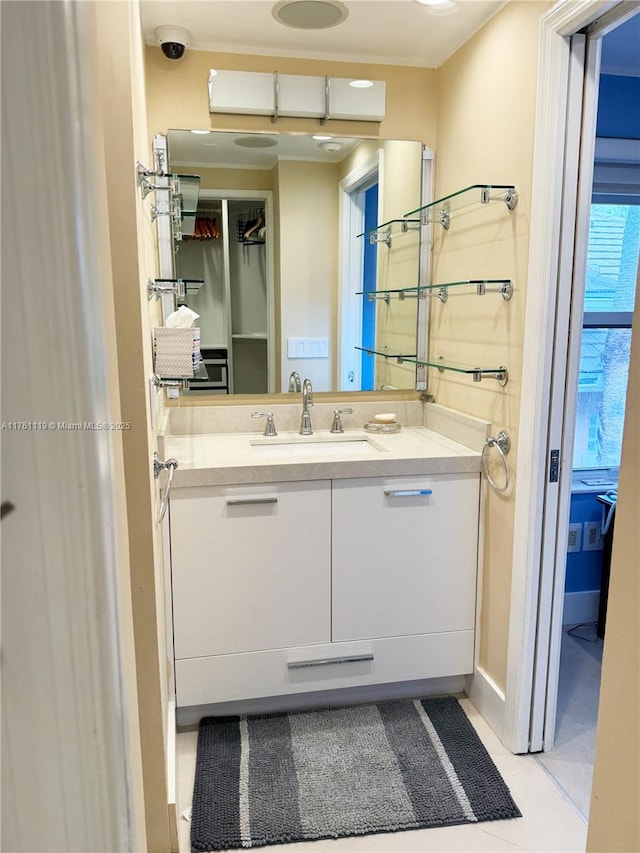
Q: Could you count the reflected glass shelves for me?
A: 3